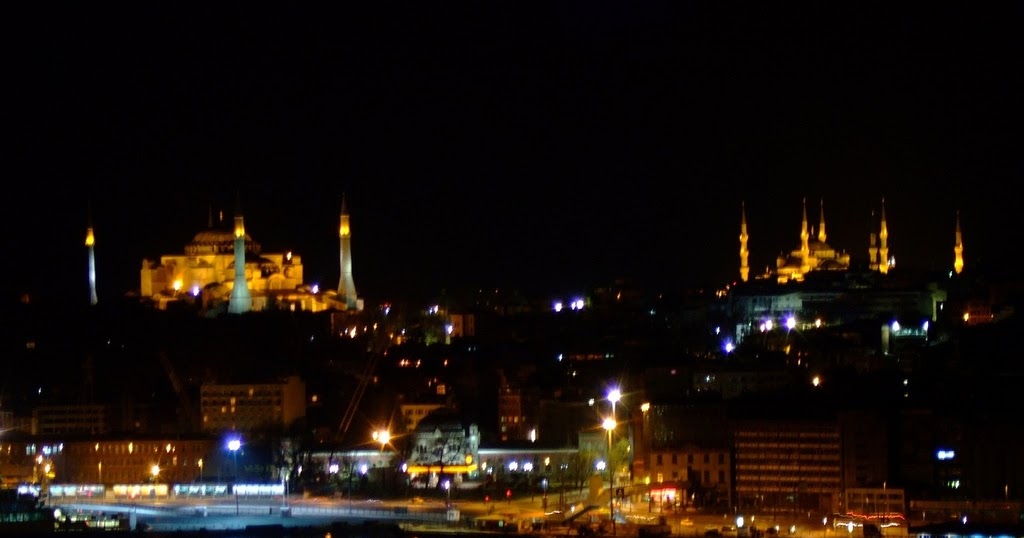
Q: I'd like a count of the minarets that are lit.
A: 9